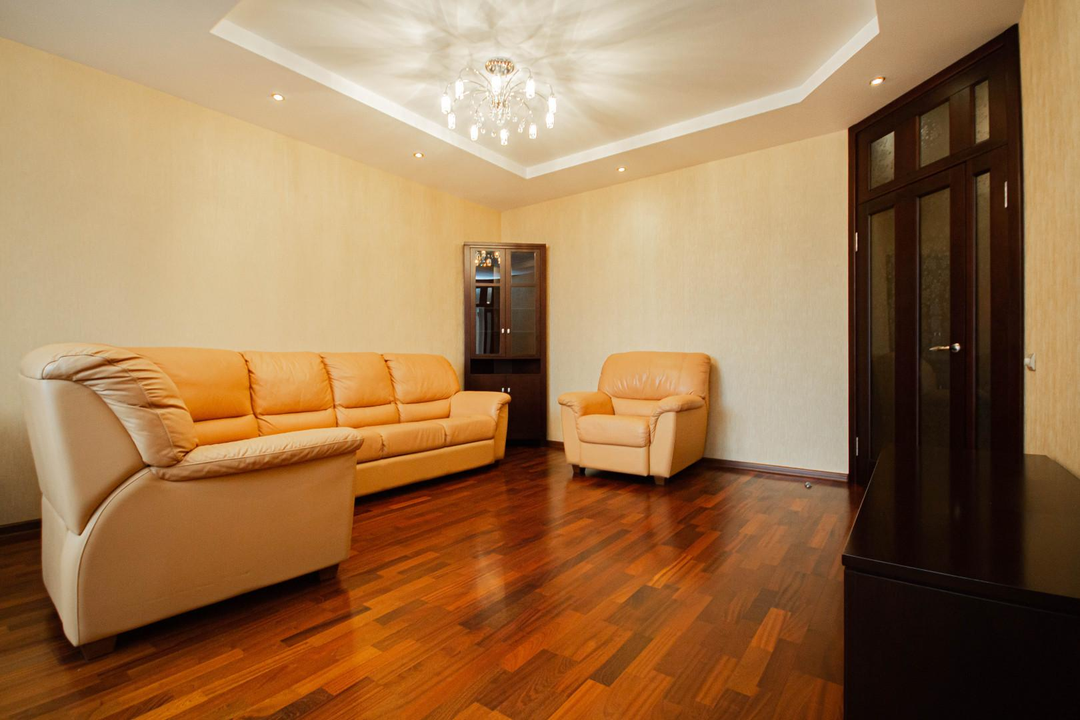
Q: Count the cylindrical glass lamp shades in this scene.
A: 10